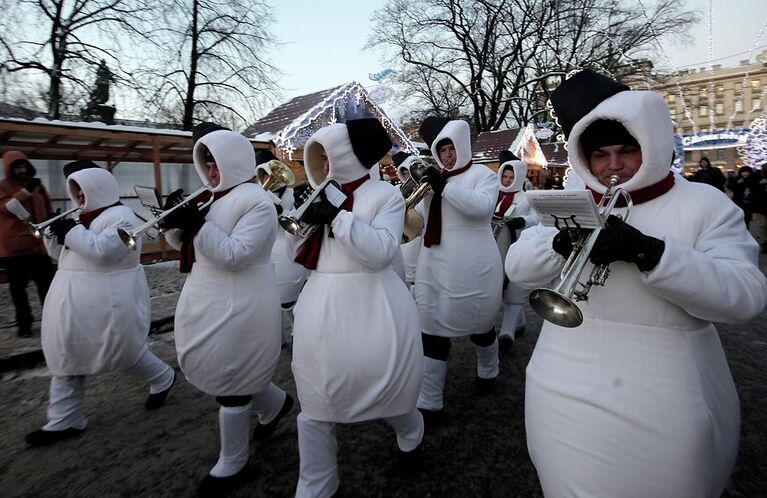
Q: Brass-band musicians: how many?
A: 8